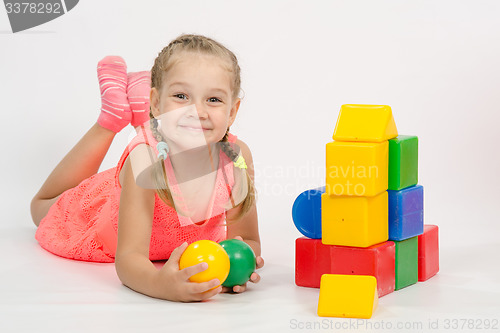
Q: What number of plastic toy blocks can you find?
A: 11